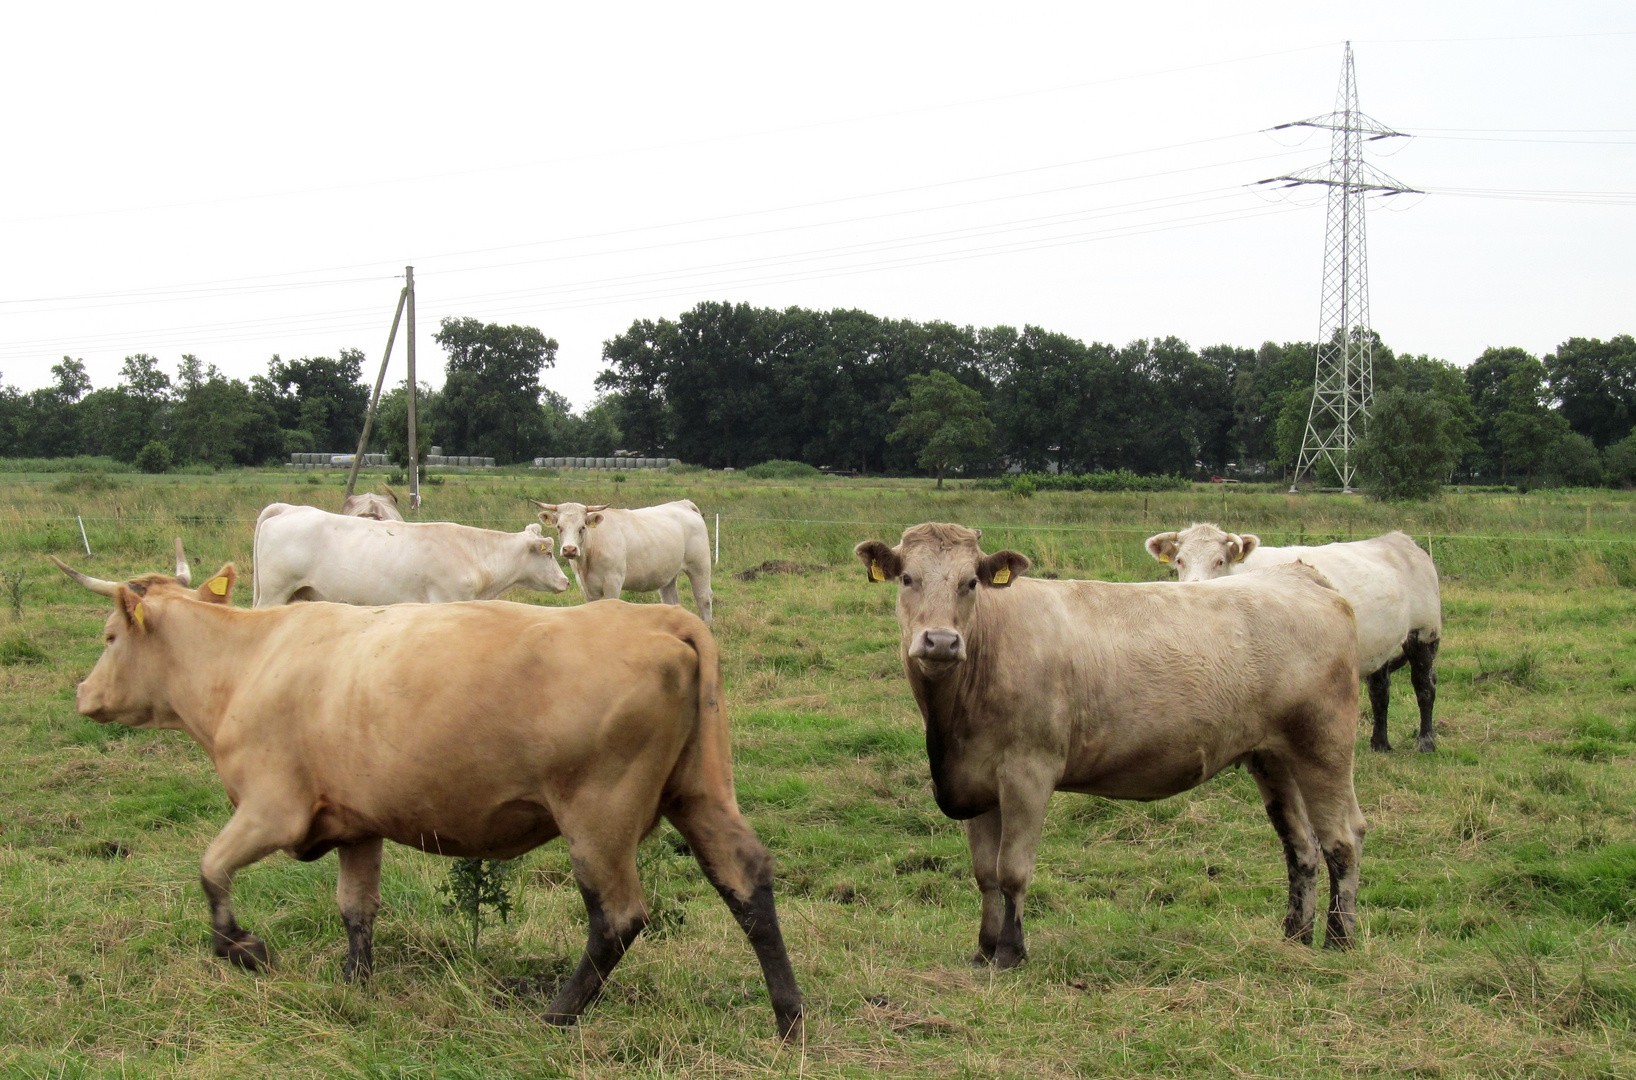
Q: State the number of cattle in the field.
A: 6